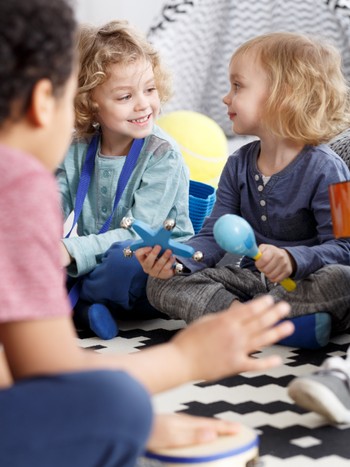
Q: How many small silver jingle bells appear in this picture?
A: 5